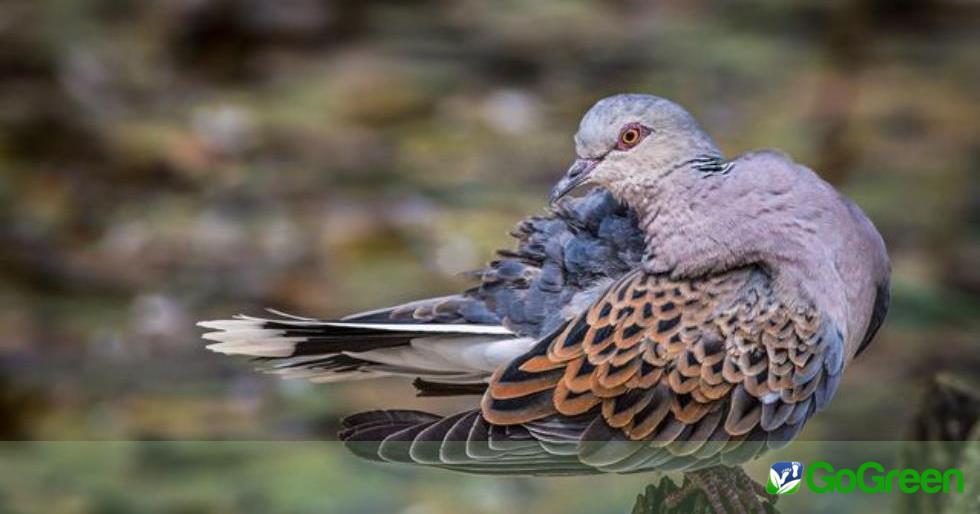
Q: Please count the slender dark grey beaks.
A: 1